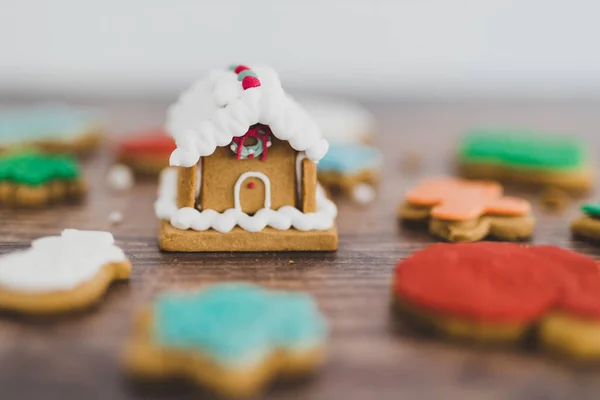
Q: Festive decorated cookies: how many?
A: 11